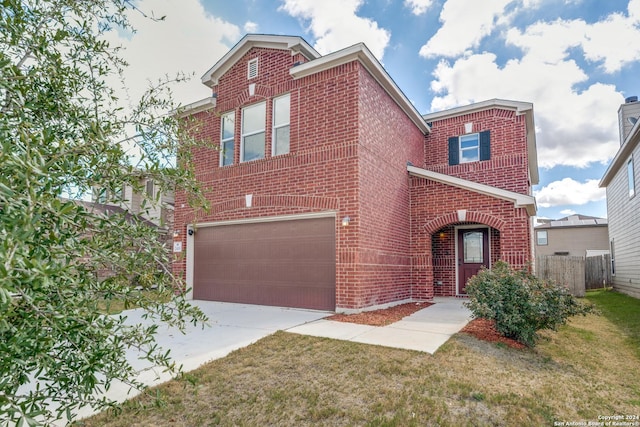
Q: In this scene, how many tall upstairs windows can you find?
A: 3